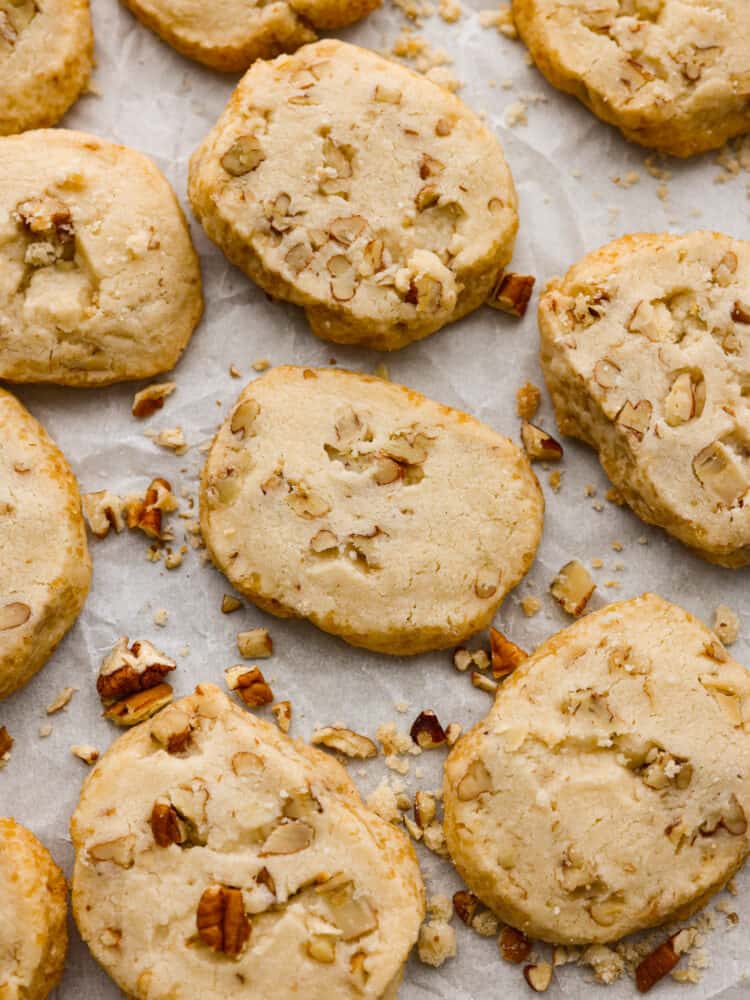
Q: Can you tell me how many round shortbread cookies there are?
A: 11